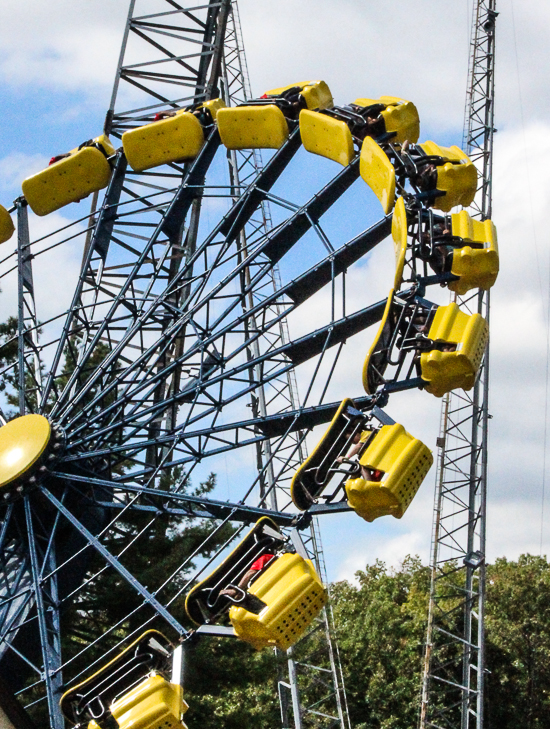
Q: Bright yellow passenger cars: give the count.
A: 11